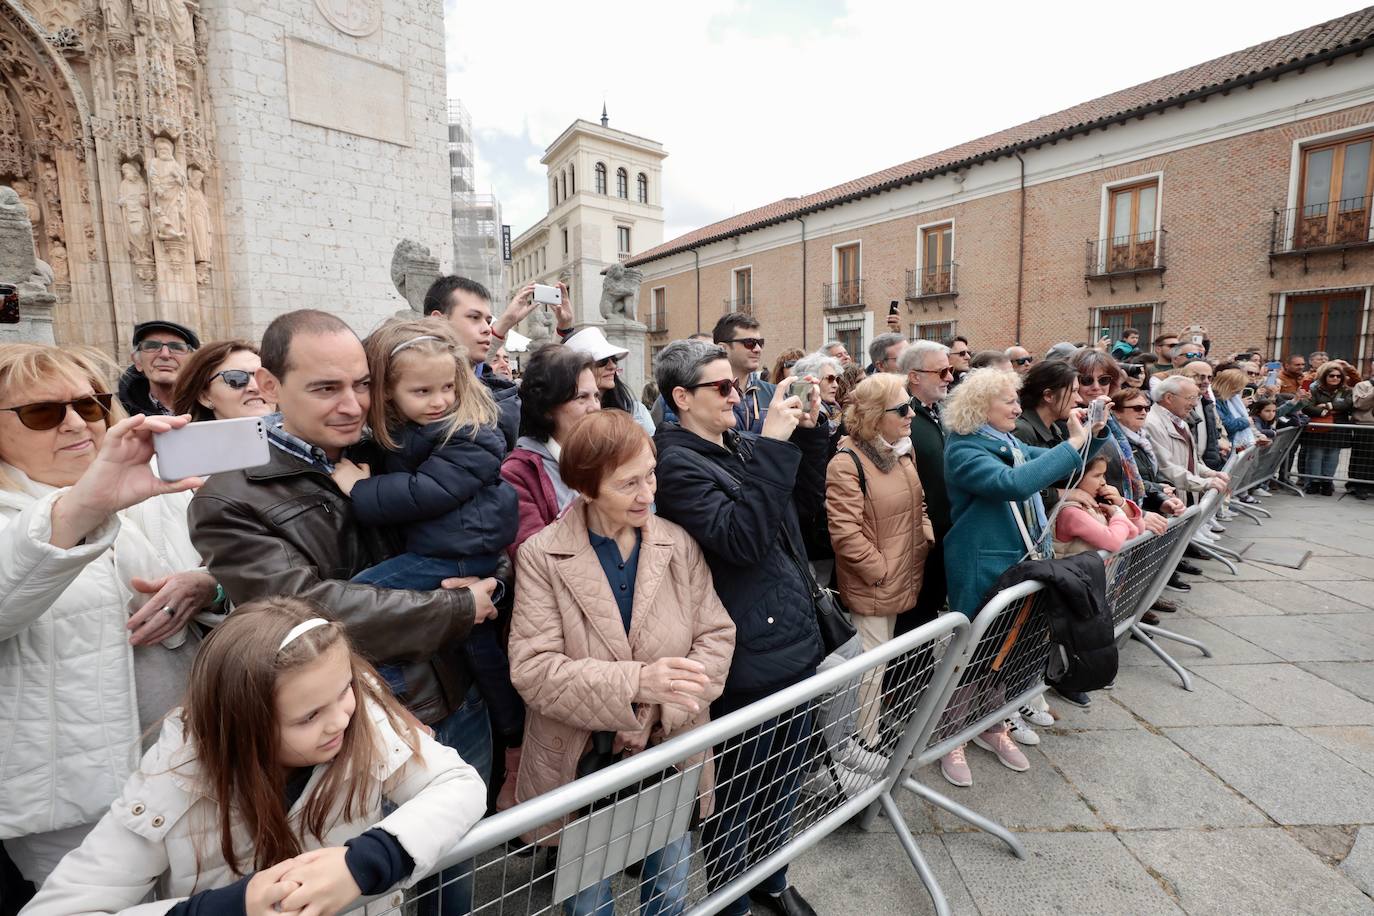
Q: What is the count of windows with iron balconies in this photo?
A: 6